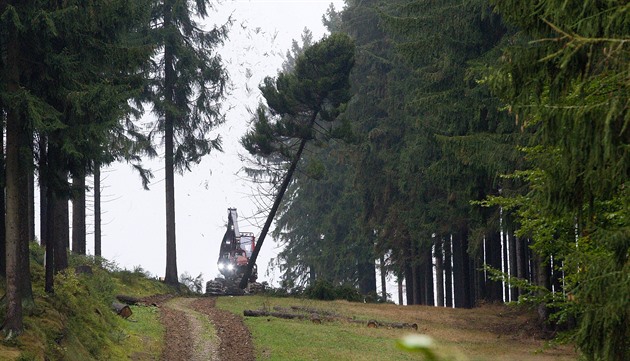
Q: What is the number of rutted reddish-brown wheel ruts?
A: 2